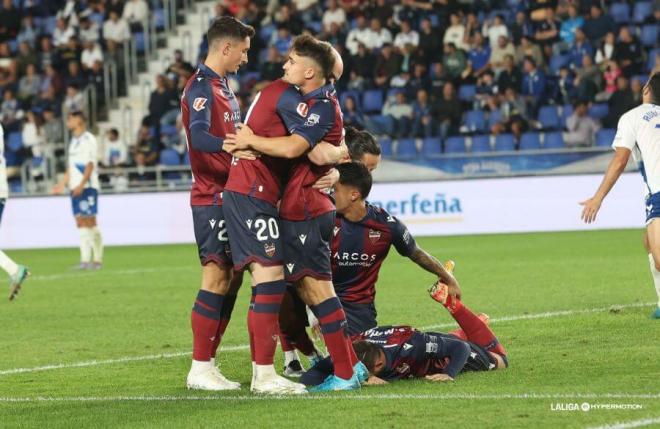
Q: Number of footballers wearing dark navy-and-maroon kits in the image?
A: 6